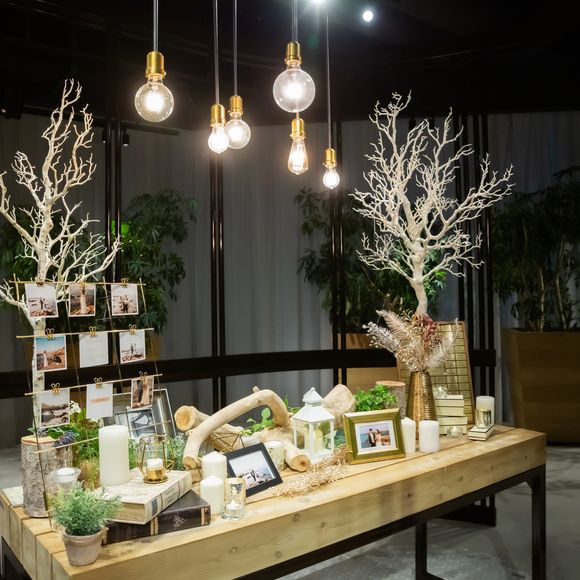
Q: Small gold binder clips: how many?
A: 9